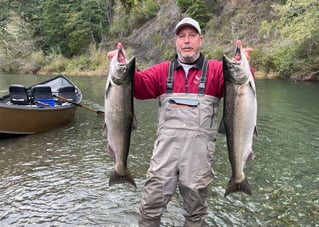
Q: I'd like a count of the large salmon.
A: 2